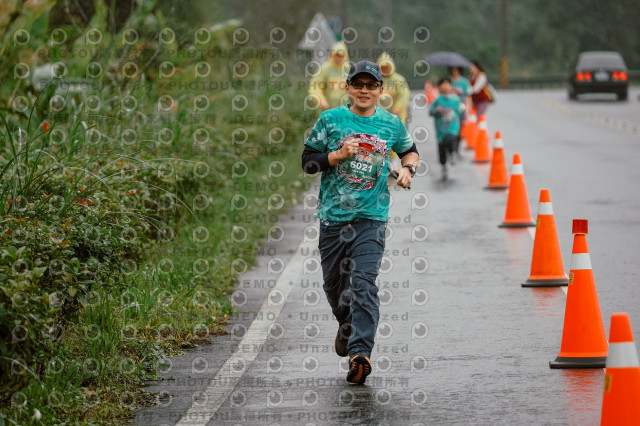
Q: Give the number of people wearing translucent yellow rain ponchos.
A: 2